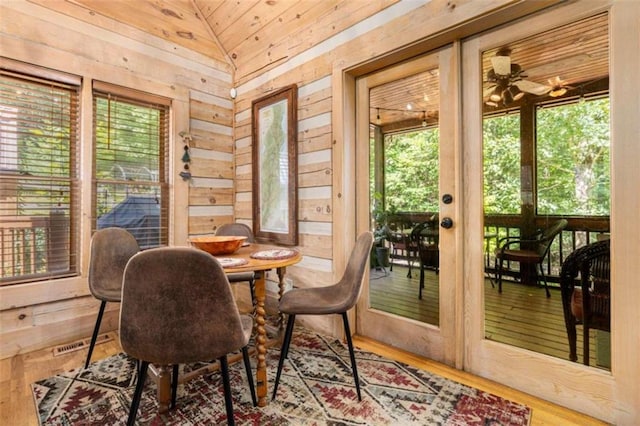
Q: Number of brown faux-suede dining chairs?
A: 4